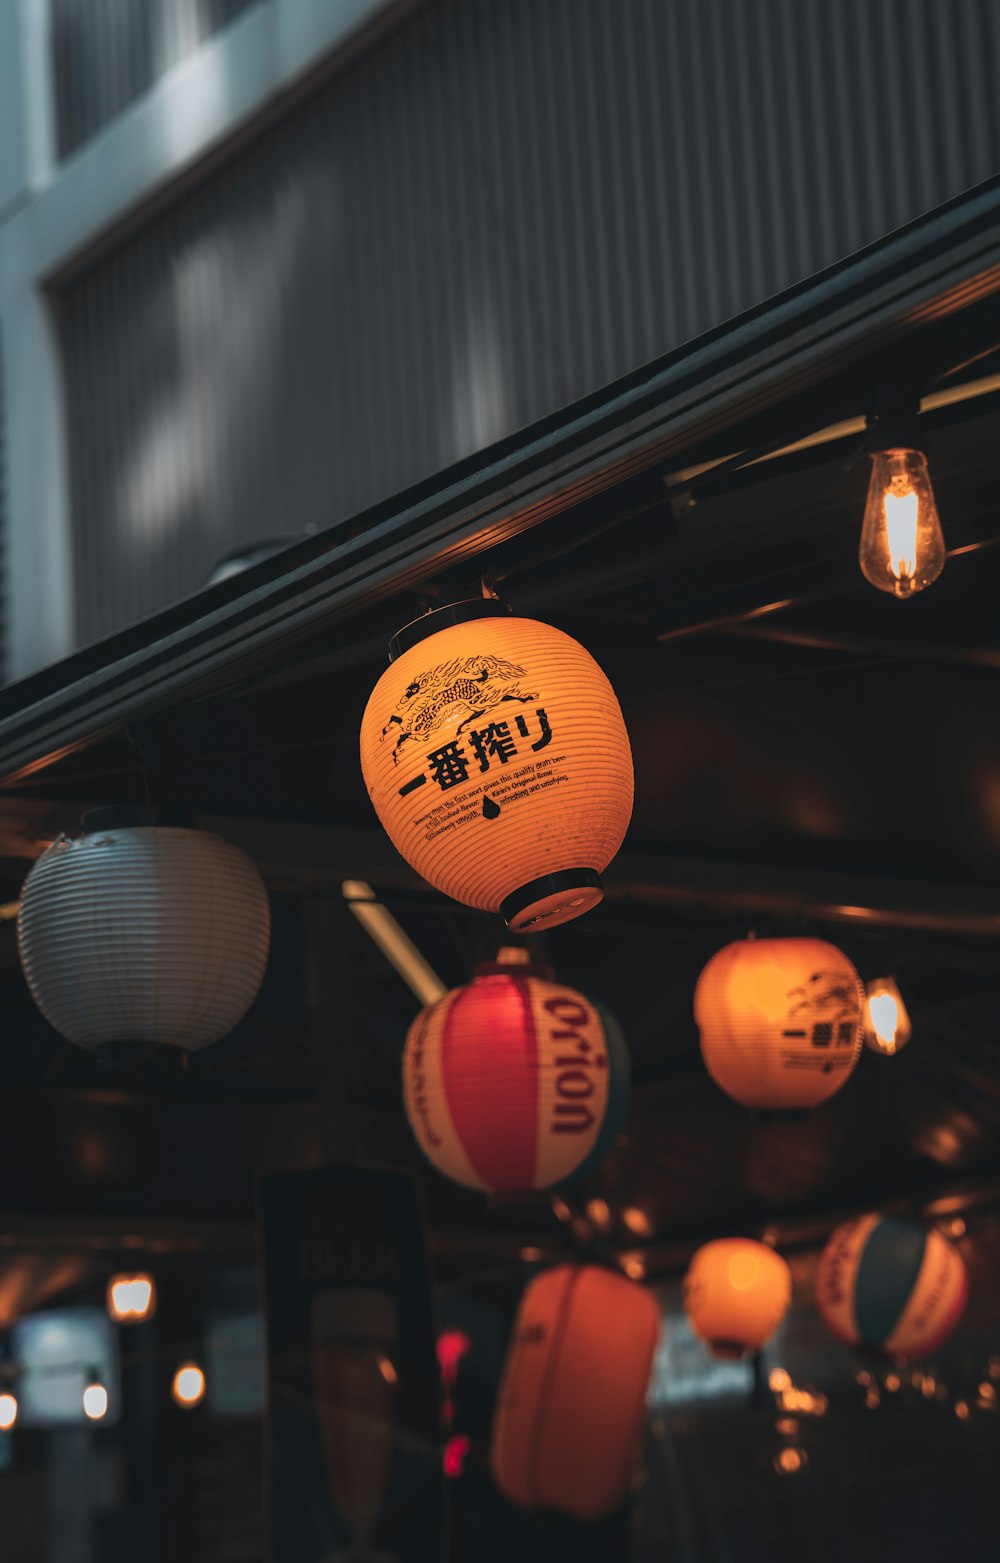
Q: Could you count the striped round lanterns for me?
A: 2